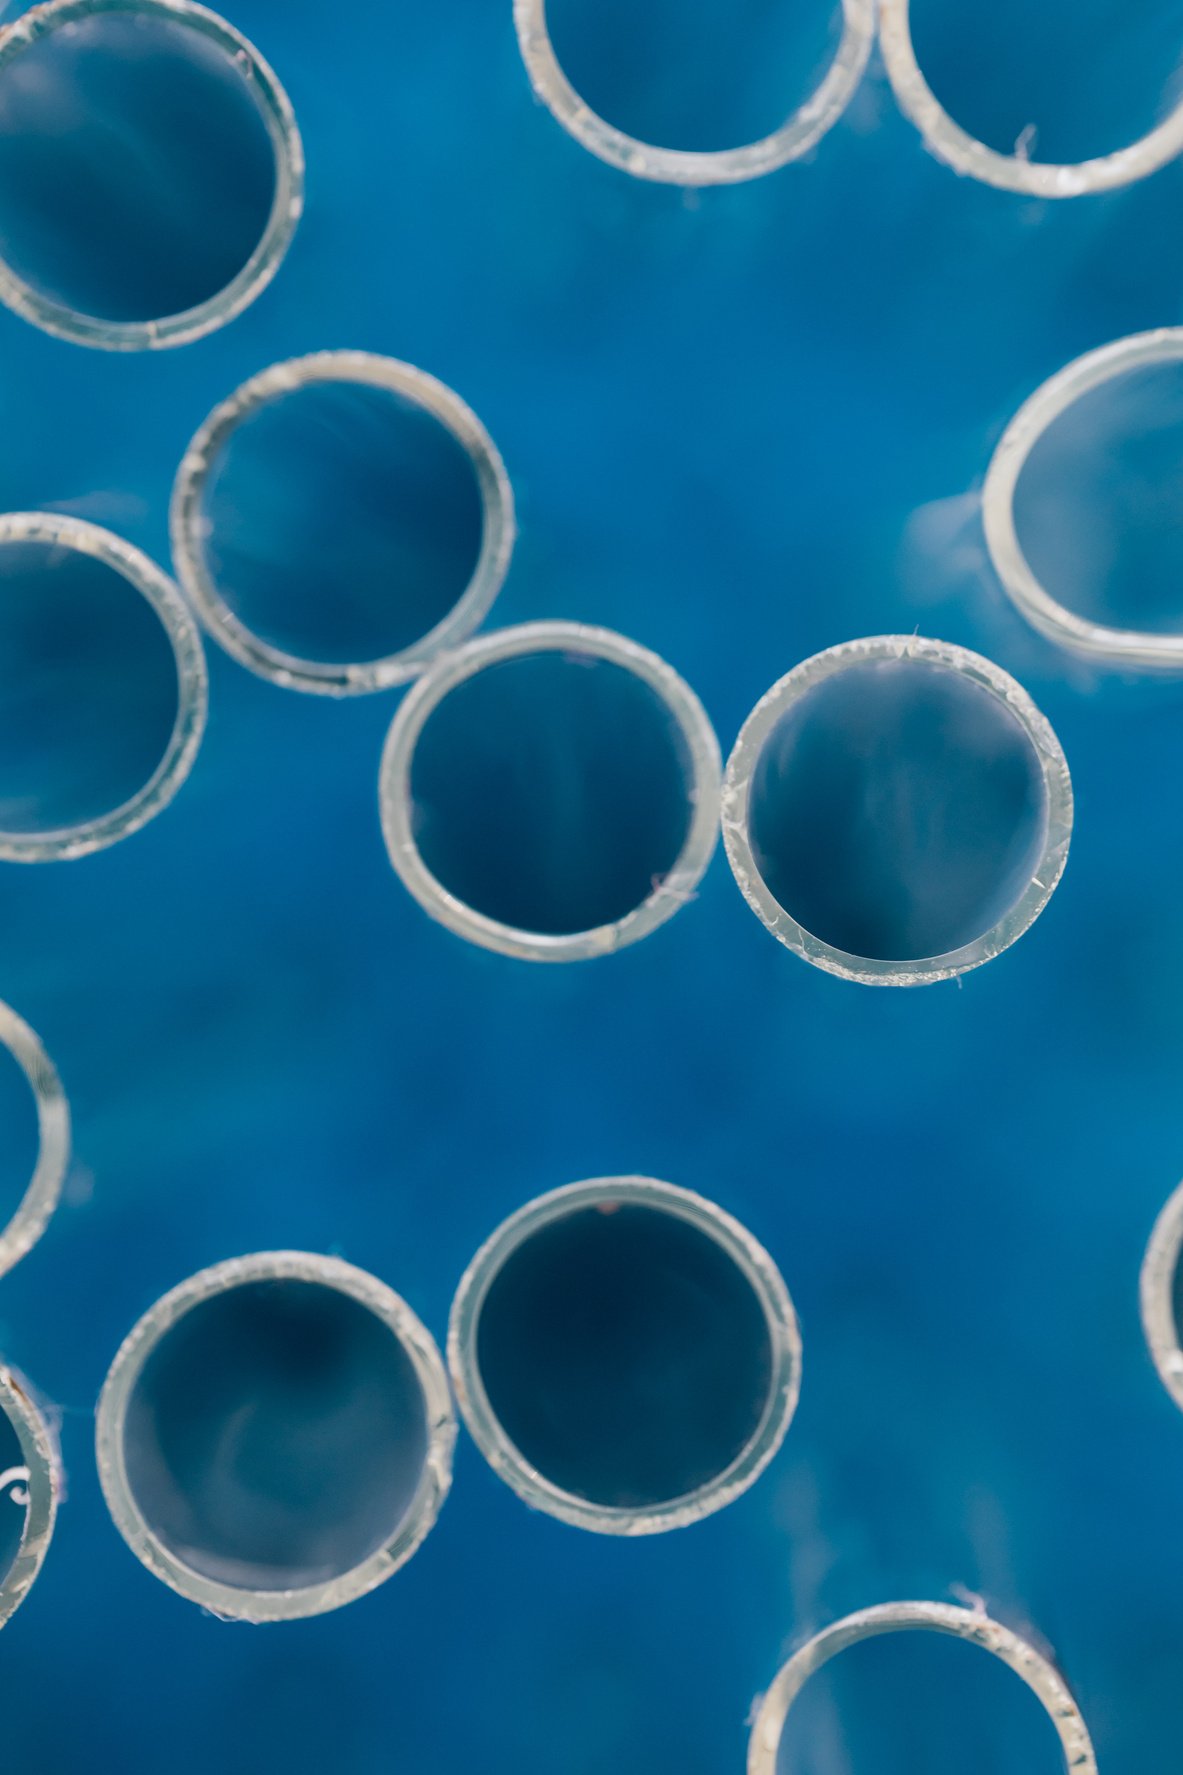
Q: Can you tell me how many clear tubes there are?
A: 14